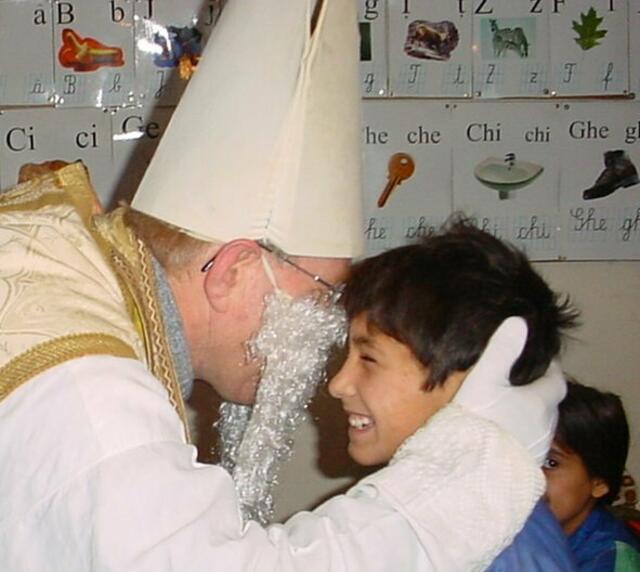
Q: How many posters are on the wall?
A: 12